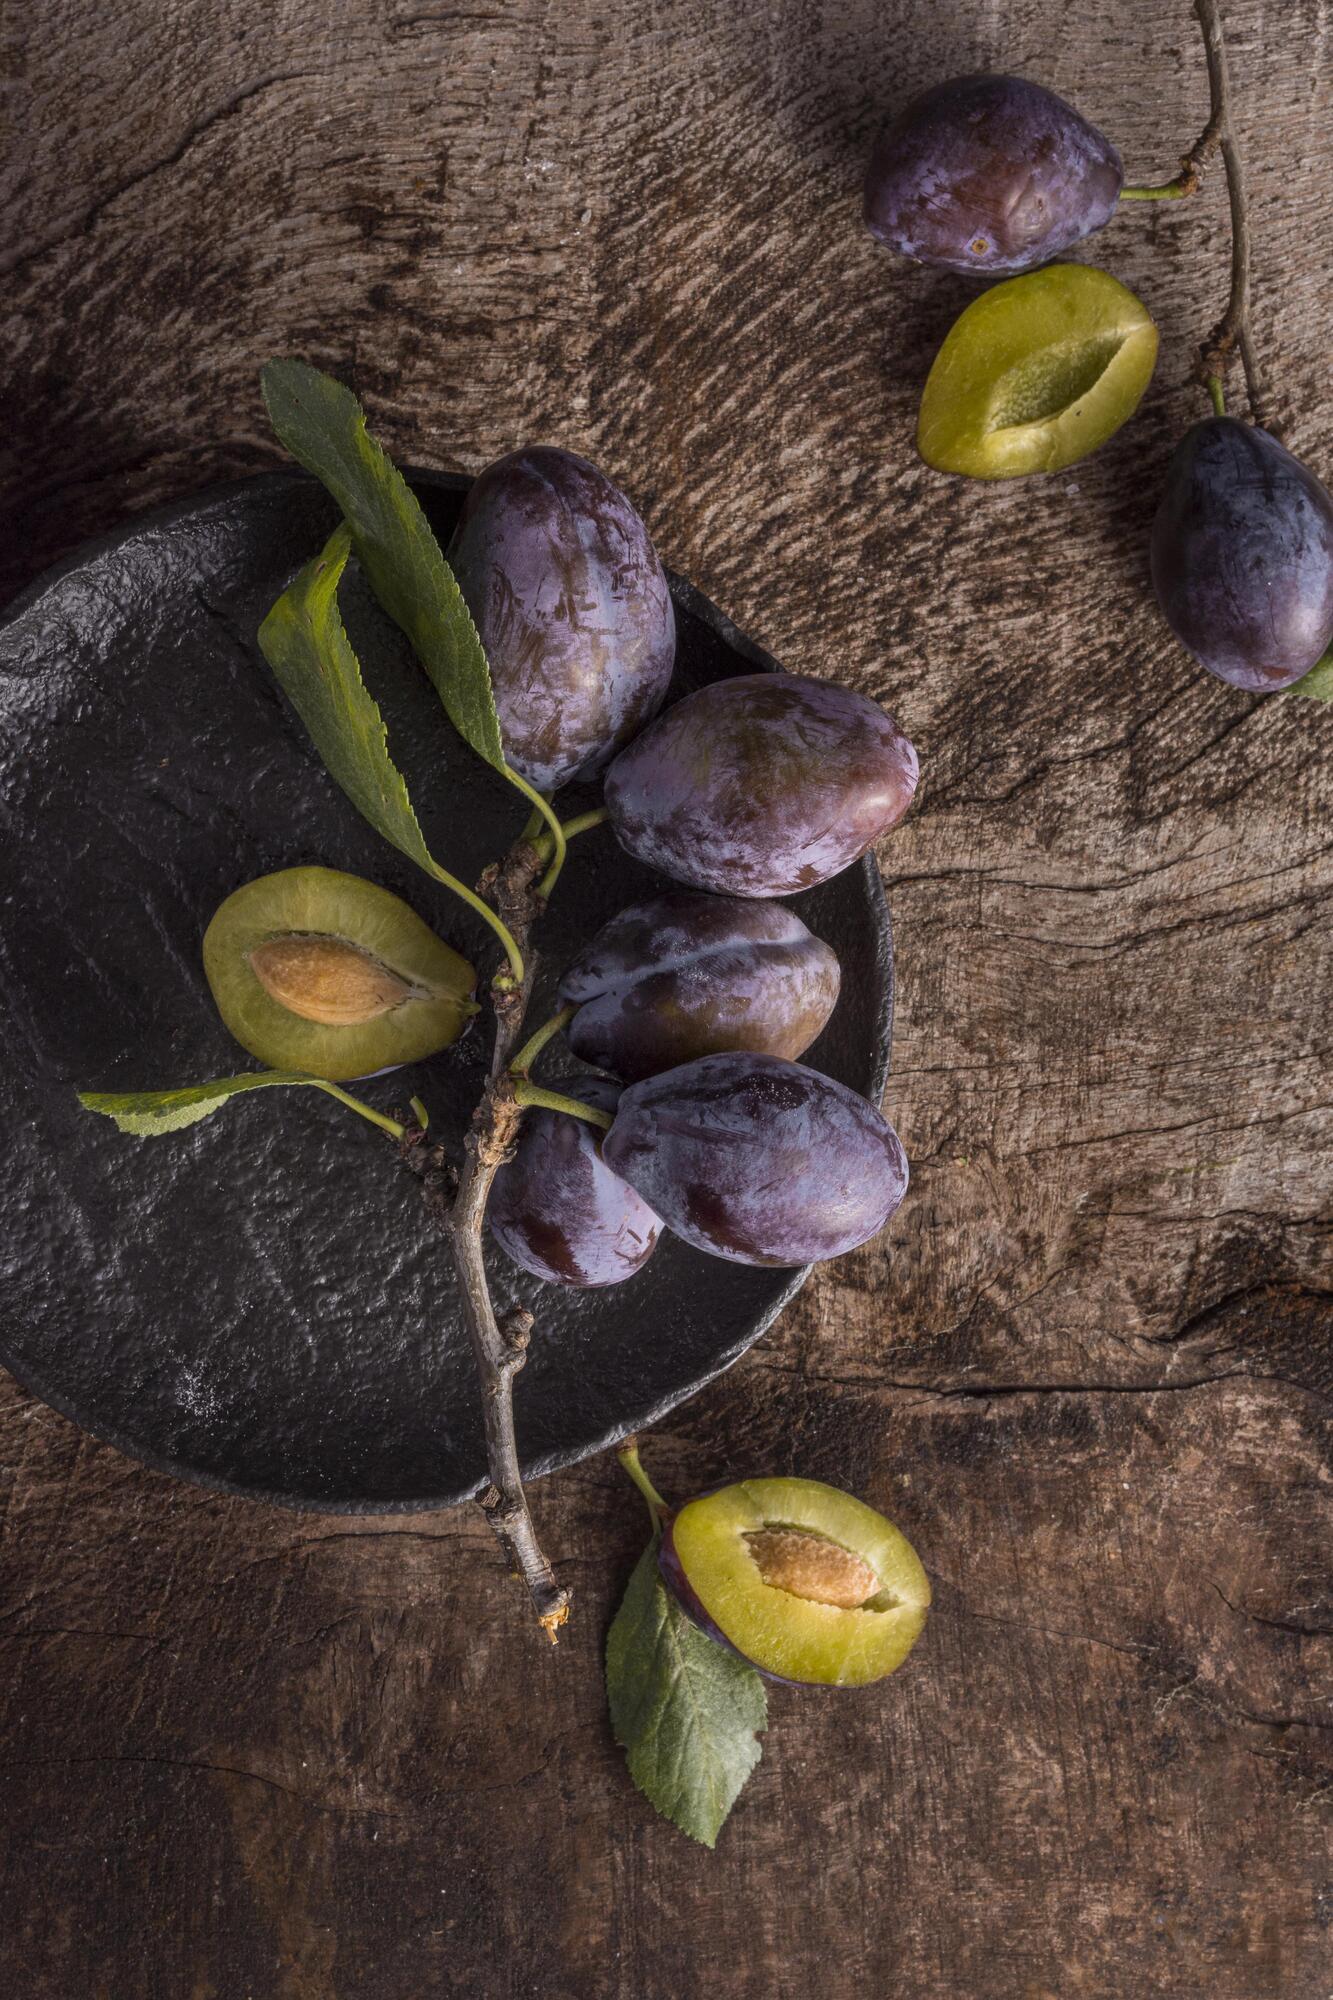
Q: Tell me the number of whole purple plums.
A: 7